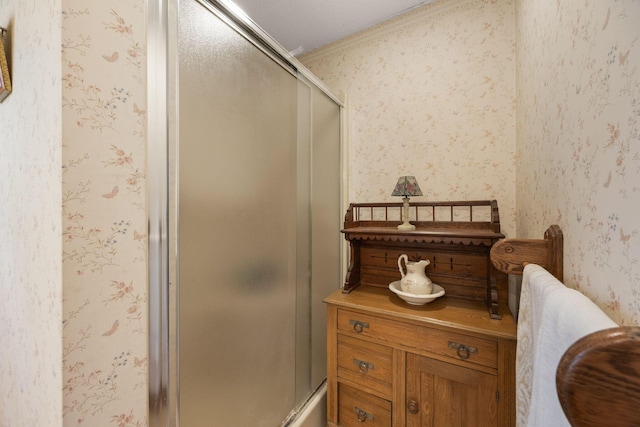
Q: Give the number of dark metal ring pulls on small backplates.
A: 4